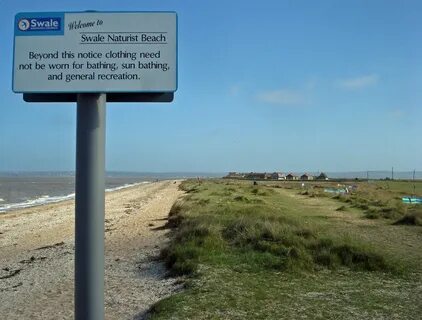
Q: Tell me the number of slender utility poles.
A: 3